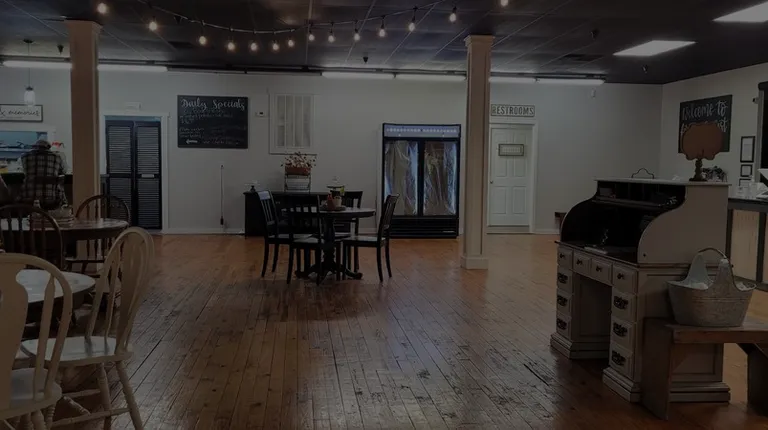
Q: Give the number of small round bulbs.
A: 14